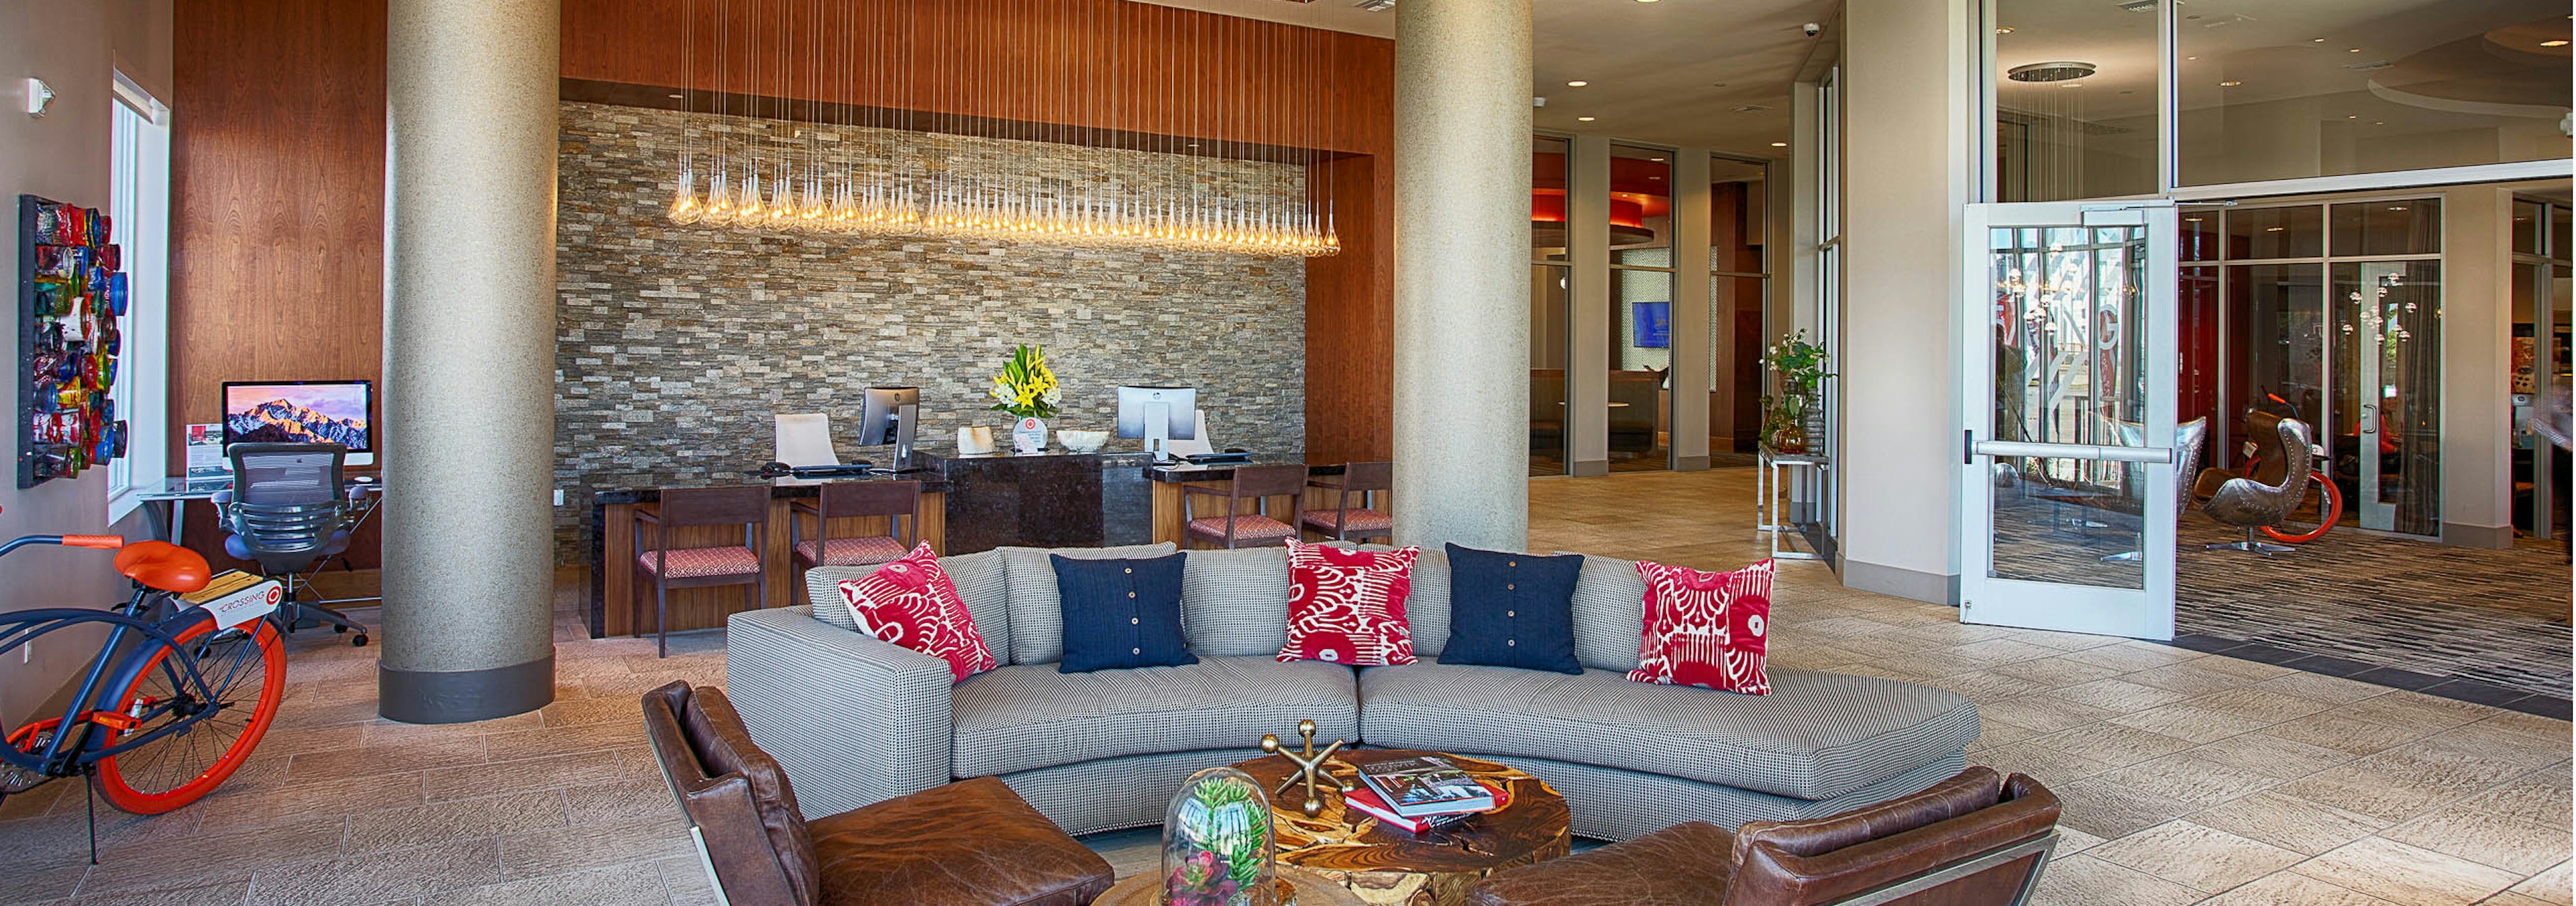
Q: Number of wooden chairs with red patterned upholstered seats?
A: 4